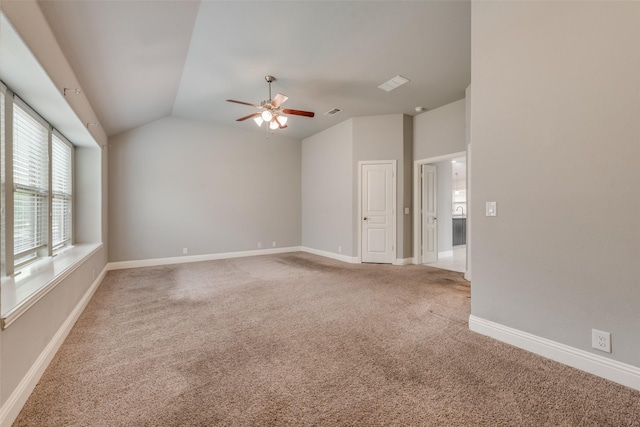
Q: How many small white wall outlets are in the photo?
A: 5